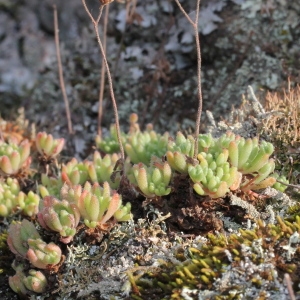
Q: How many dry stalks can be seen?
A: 4